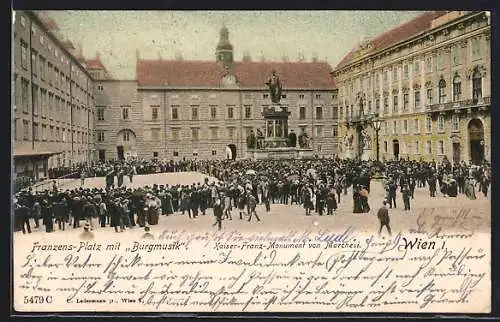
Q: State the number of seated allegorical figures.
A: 4